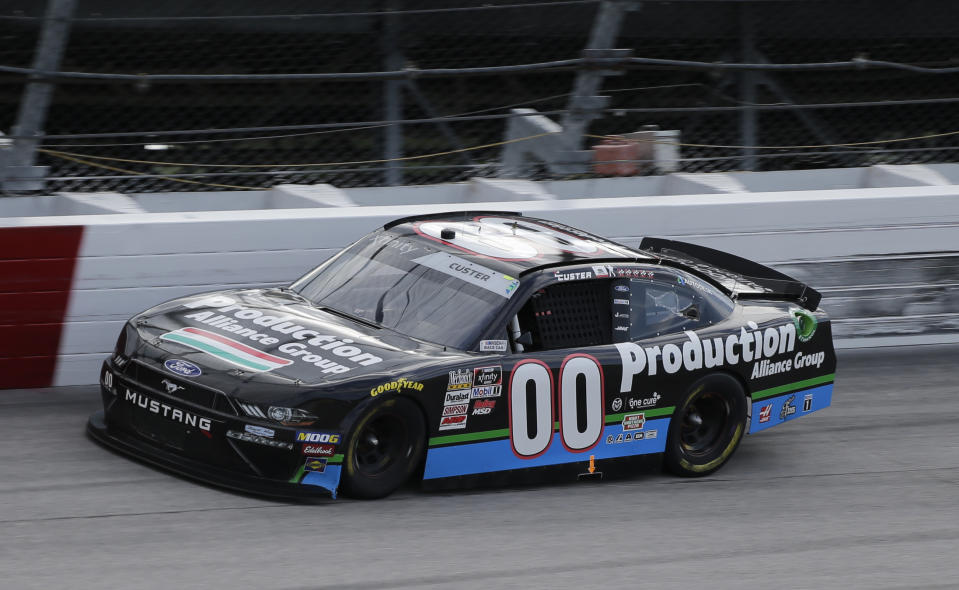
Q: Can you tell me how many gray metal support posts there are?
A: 4